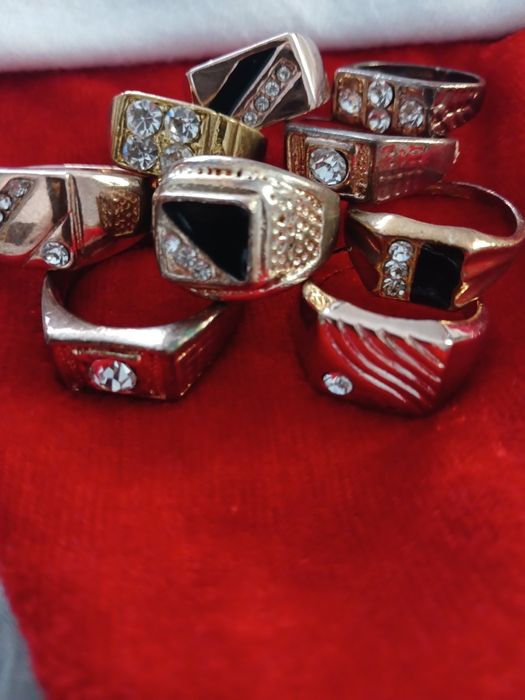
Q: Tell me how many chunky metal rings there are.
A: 9